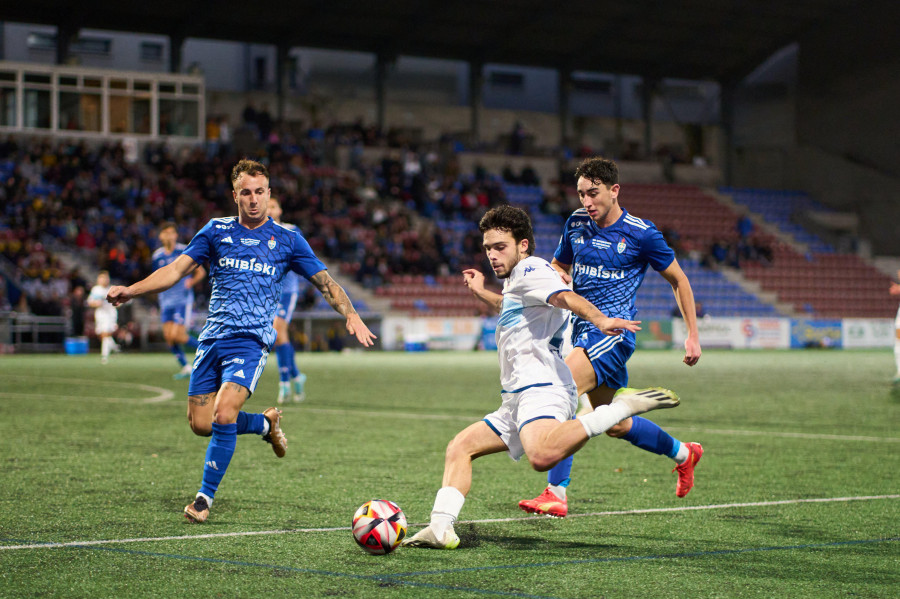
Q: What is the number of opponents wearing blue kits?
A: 4